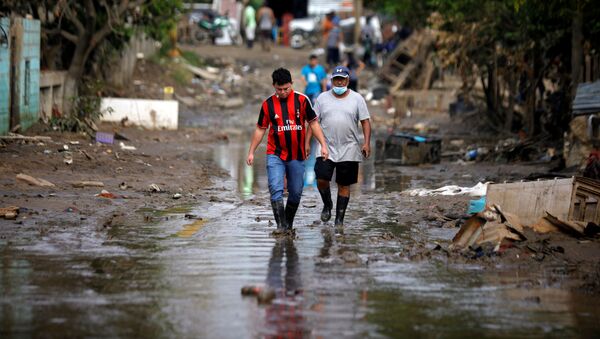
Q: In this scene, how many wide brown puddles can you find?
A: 1